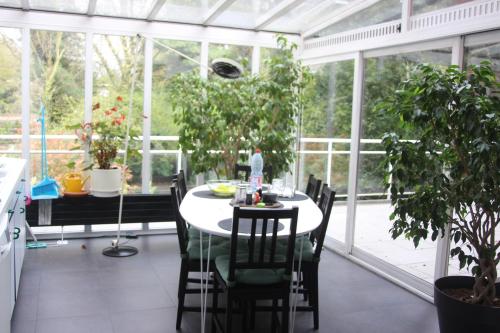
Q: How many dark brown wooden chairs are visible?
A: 6